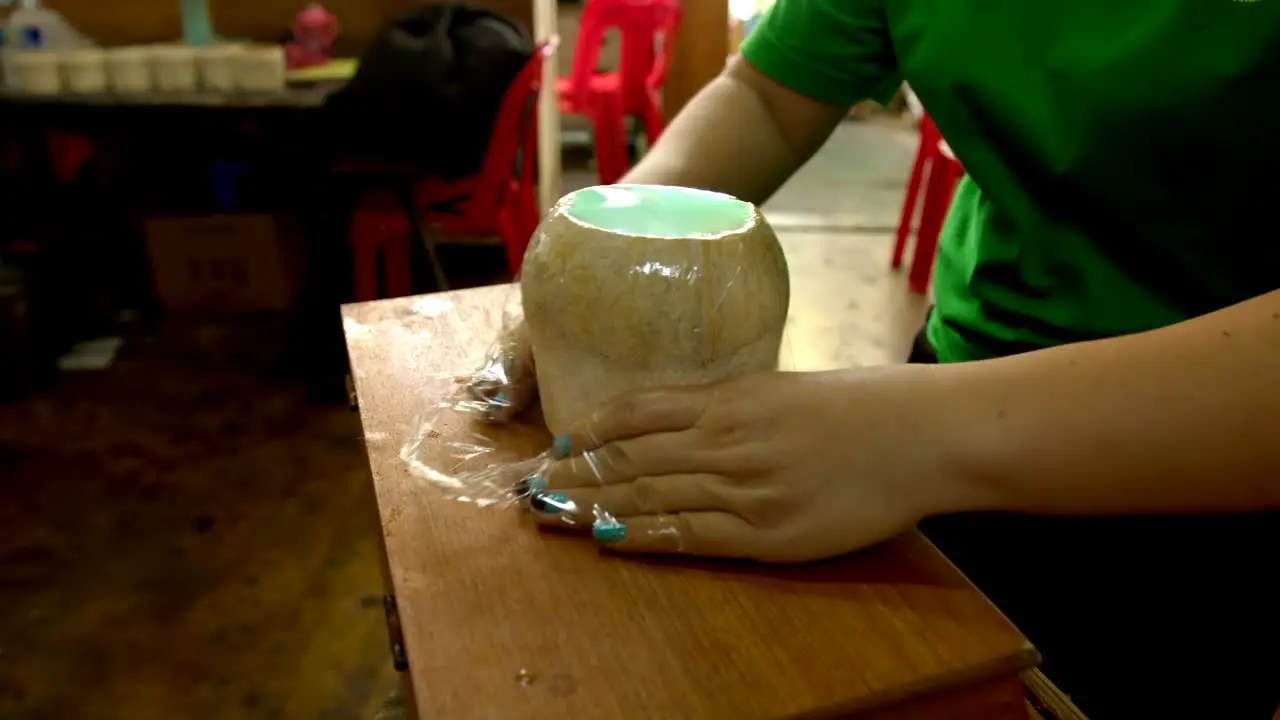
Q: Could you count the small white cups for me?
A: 6